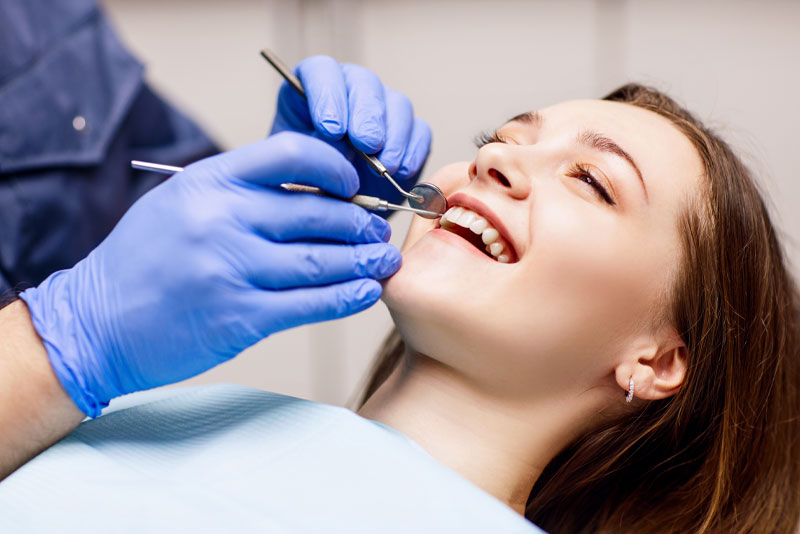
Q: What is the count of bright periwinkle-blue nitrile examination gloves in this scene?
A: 2